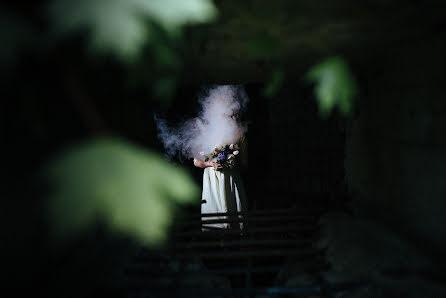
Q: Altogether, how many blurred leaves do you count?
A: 3